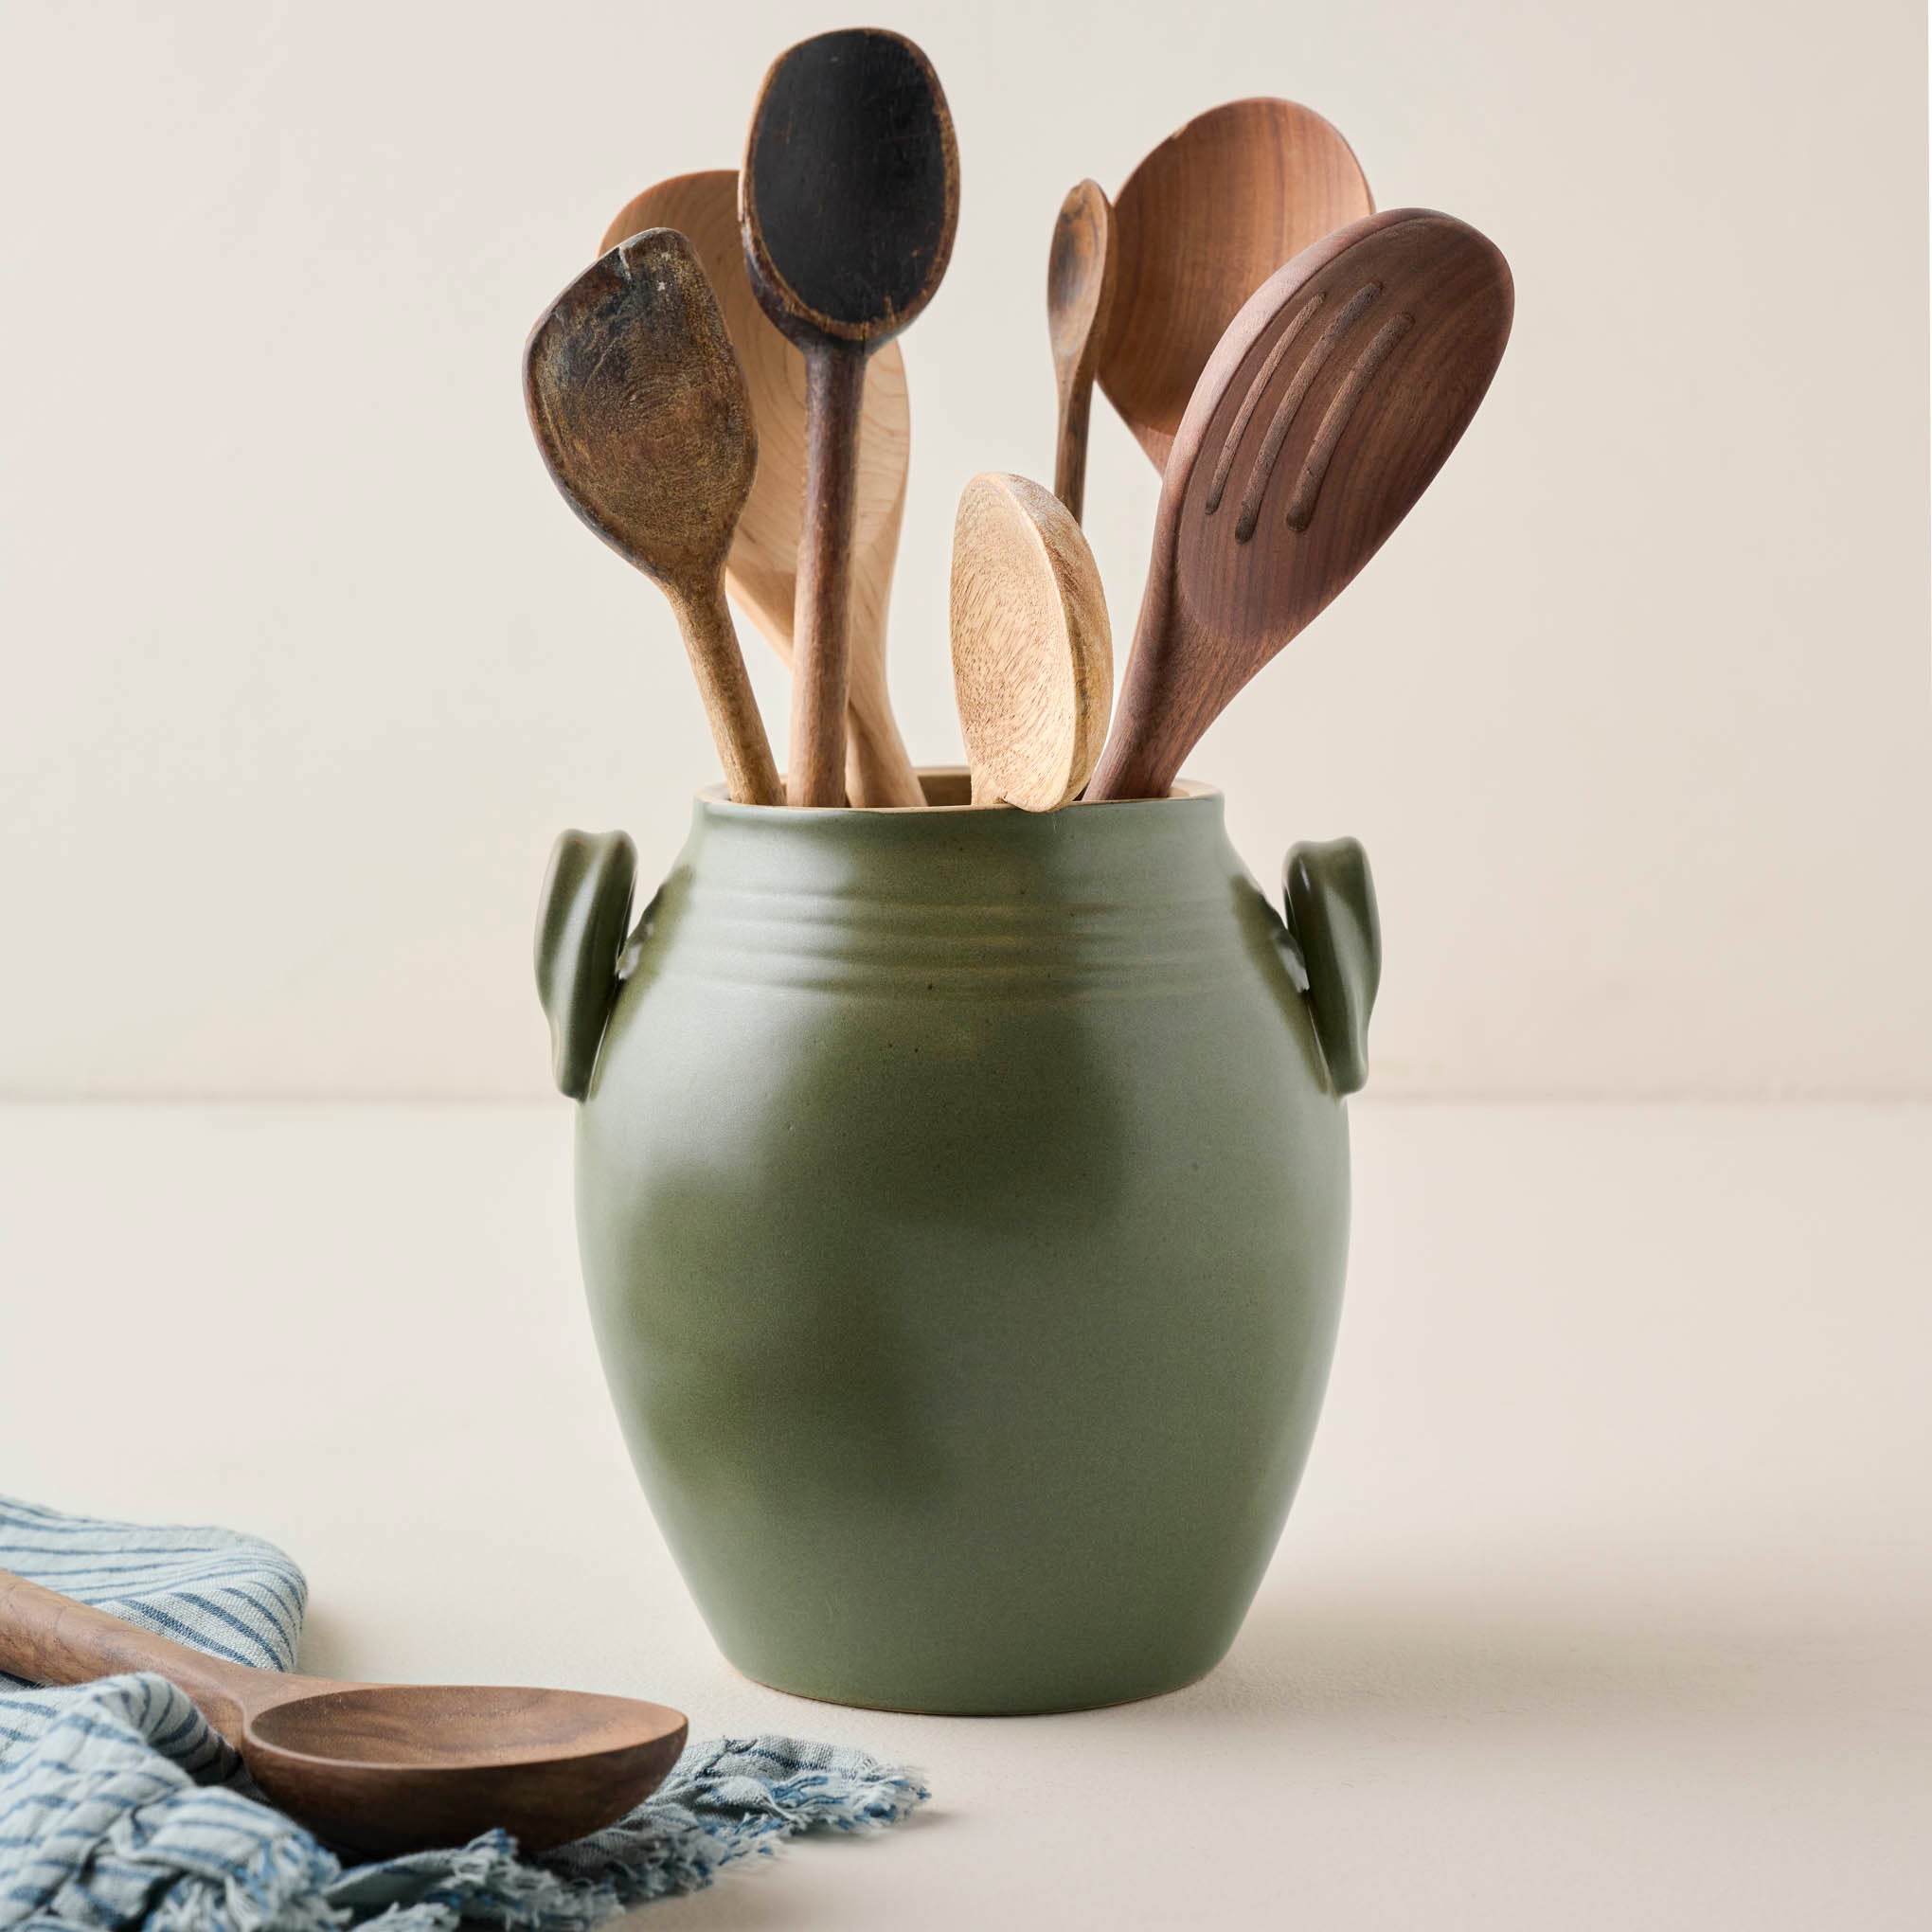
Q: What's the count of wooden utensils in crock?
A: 7